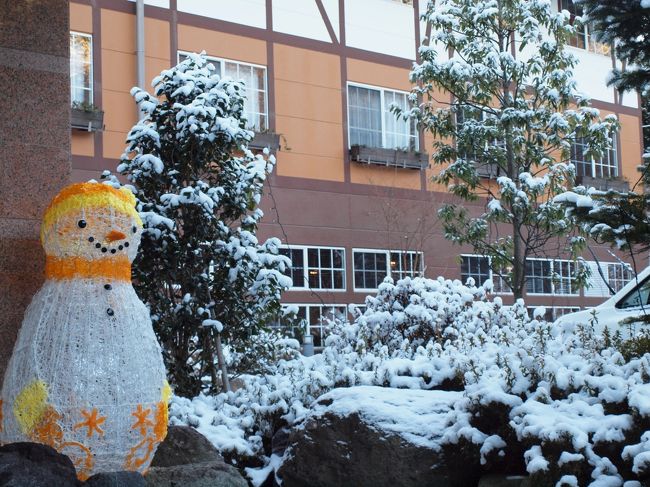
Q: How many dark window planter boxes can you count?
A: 5